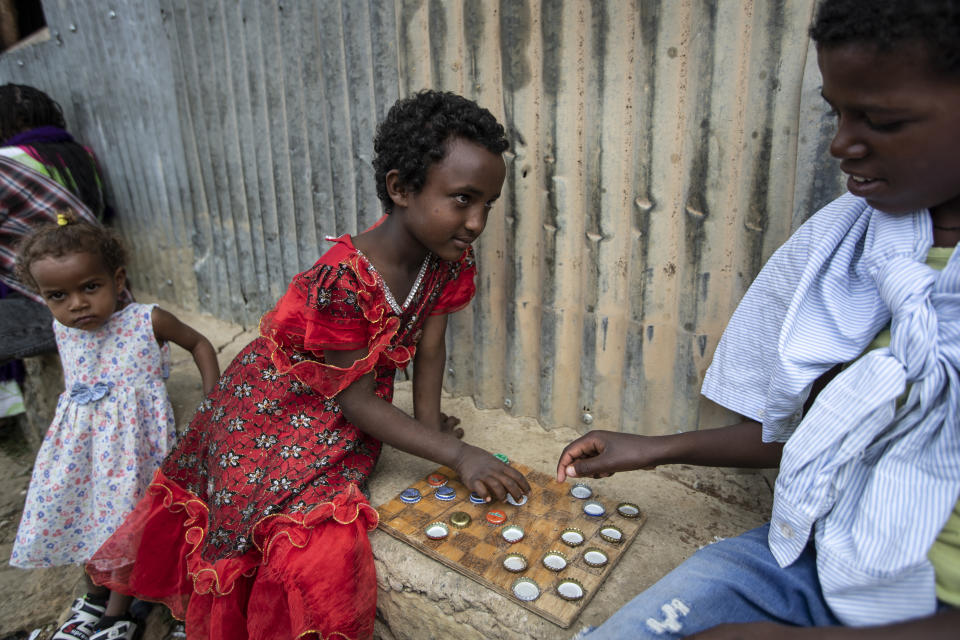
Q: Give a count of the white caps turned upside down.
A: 12